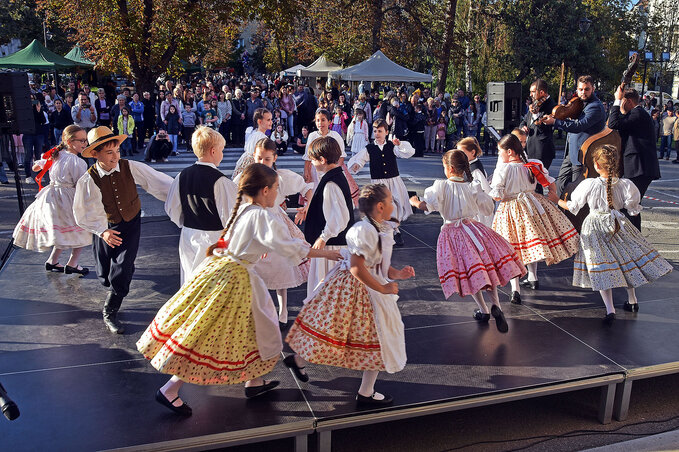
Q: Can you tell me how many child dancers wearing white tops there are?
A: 15